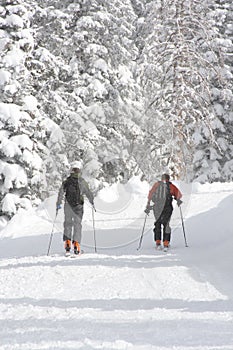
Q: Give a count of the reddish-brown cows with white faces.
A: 0